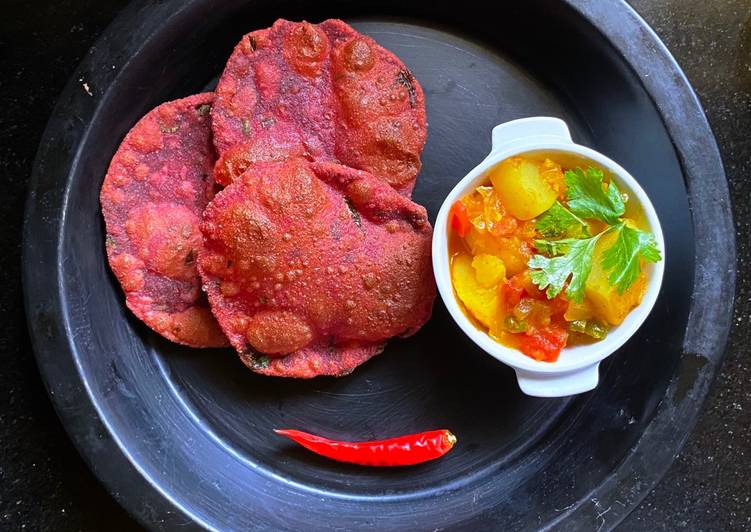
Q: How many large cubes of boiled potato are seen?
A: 3